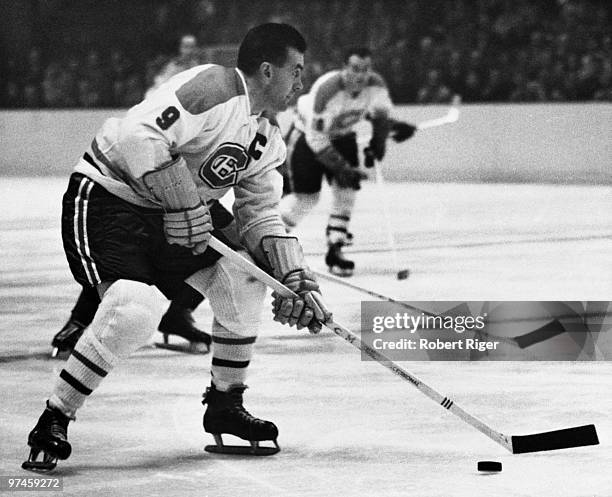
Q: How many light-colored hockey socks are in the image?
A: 4